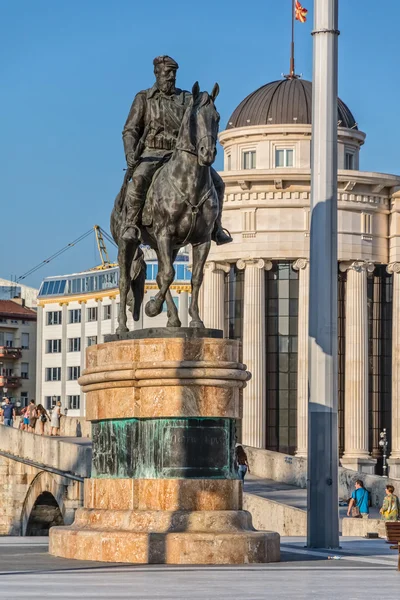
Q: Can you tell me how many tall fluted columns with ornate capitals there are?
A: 5